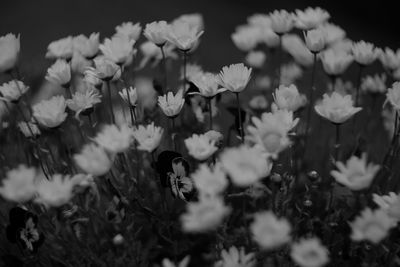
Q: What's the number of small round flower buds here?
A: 4